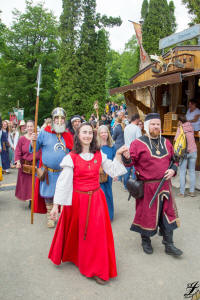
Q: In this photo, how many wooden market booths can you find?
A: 1